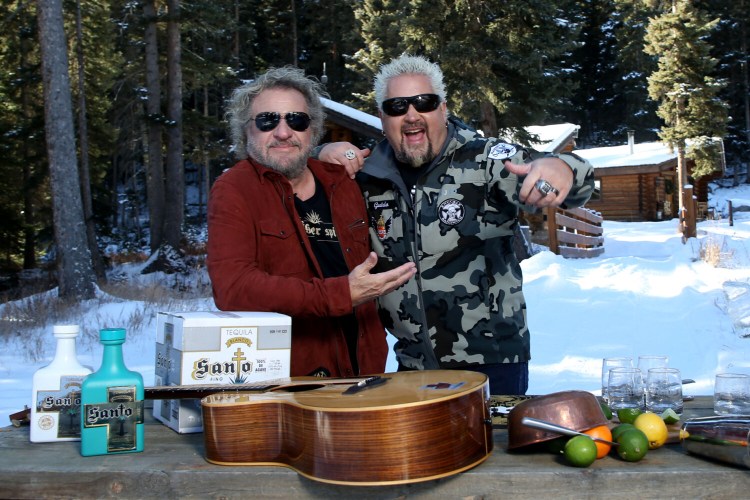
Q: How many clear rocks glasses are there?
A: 5